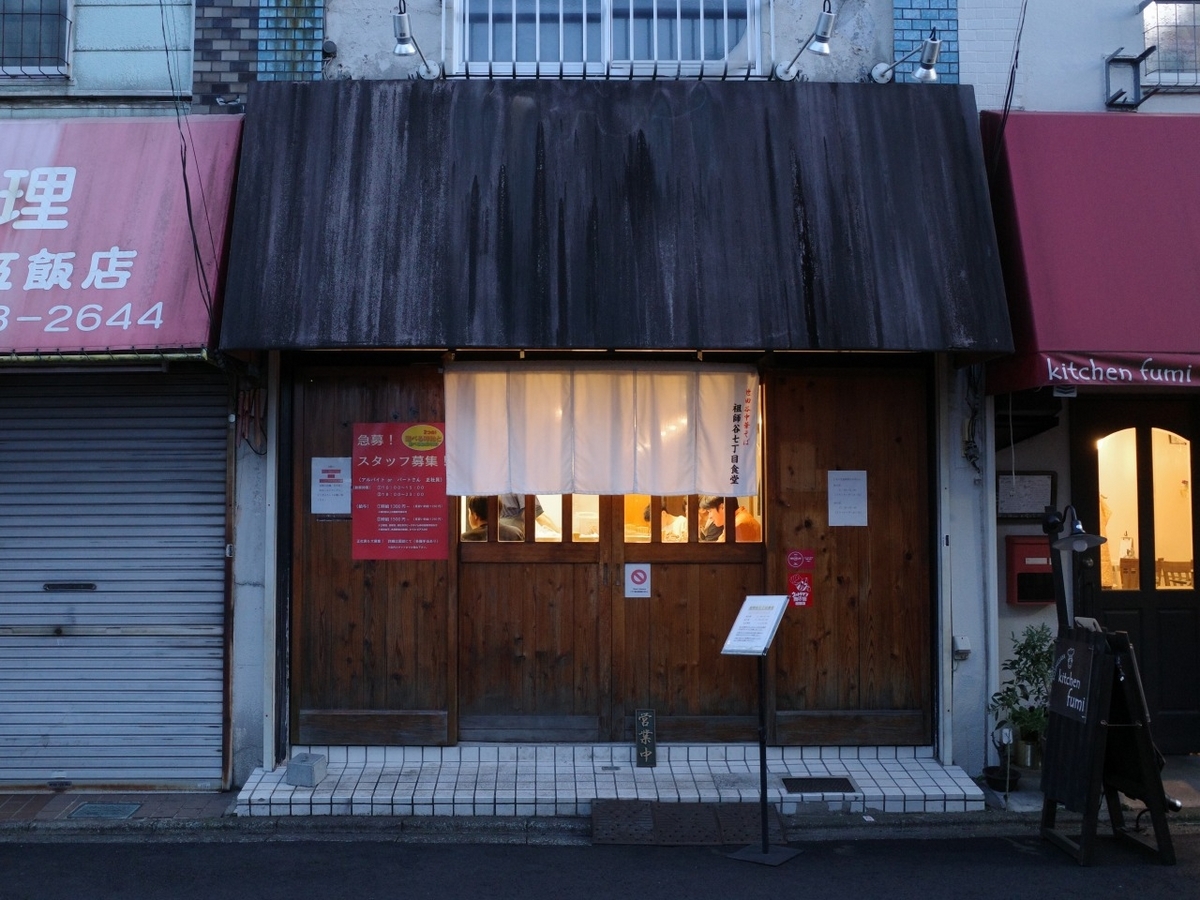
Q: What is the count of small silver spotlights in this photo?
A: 3